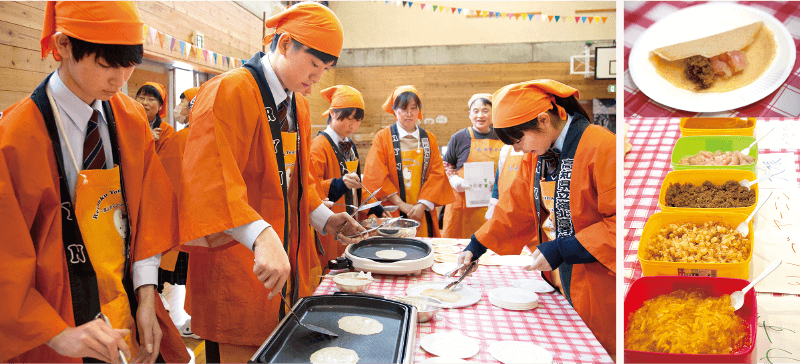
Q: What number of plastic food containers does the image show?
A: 5